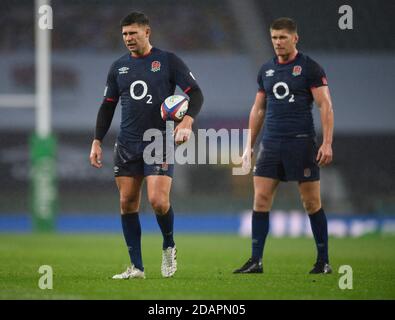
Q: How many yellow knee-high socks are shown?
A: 0